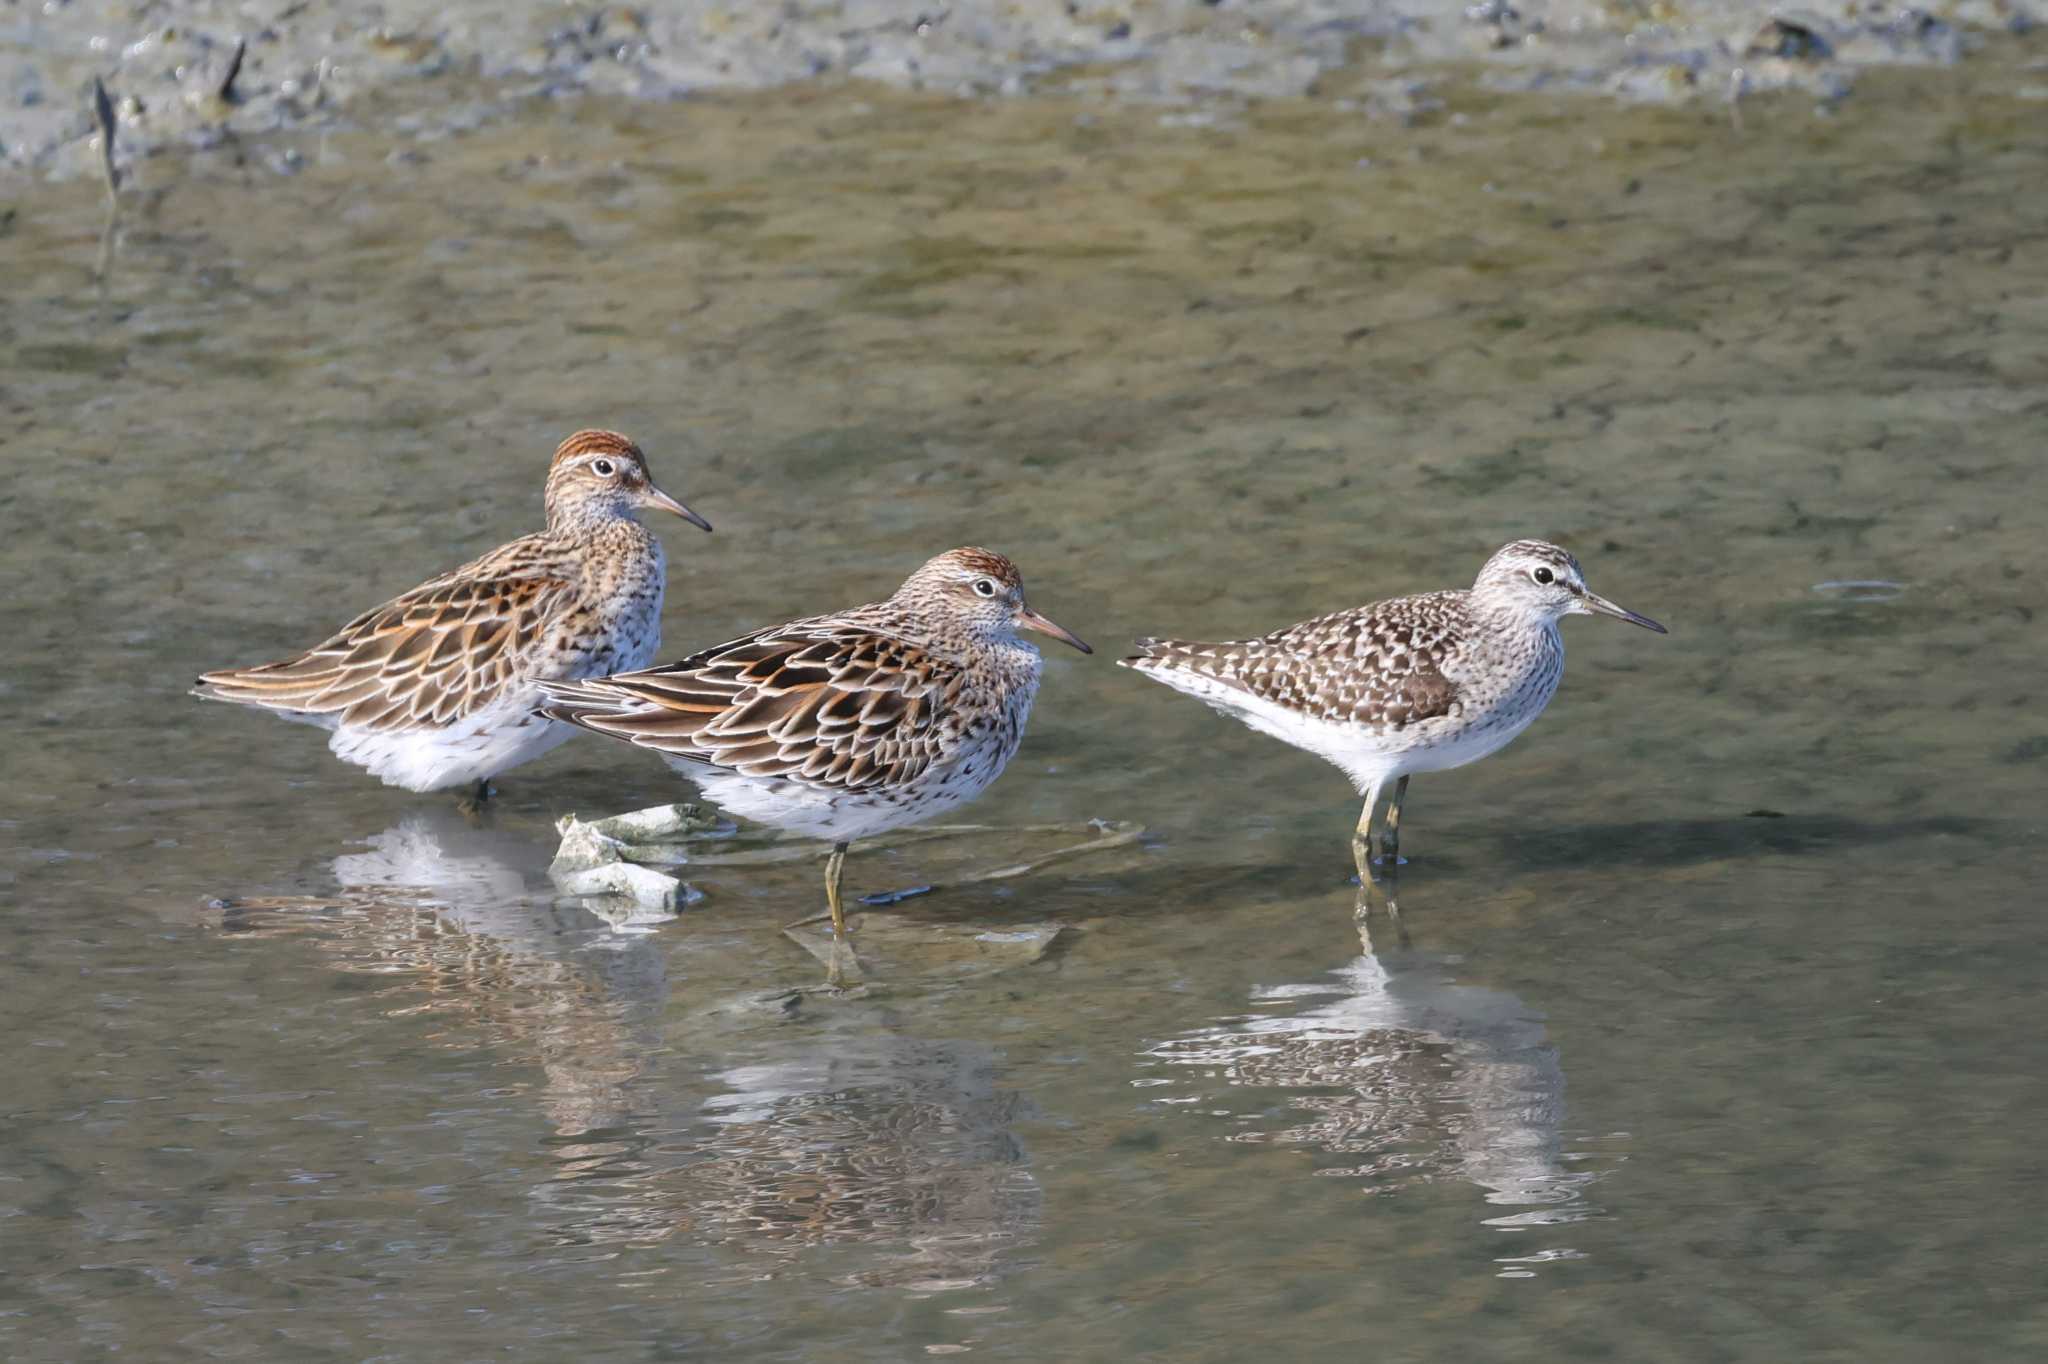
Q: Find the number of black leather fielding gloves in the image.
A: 0